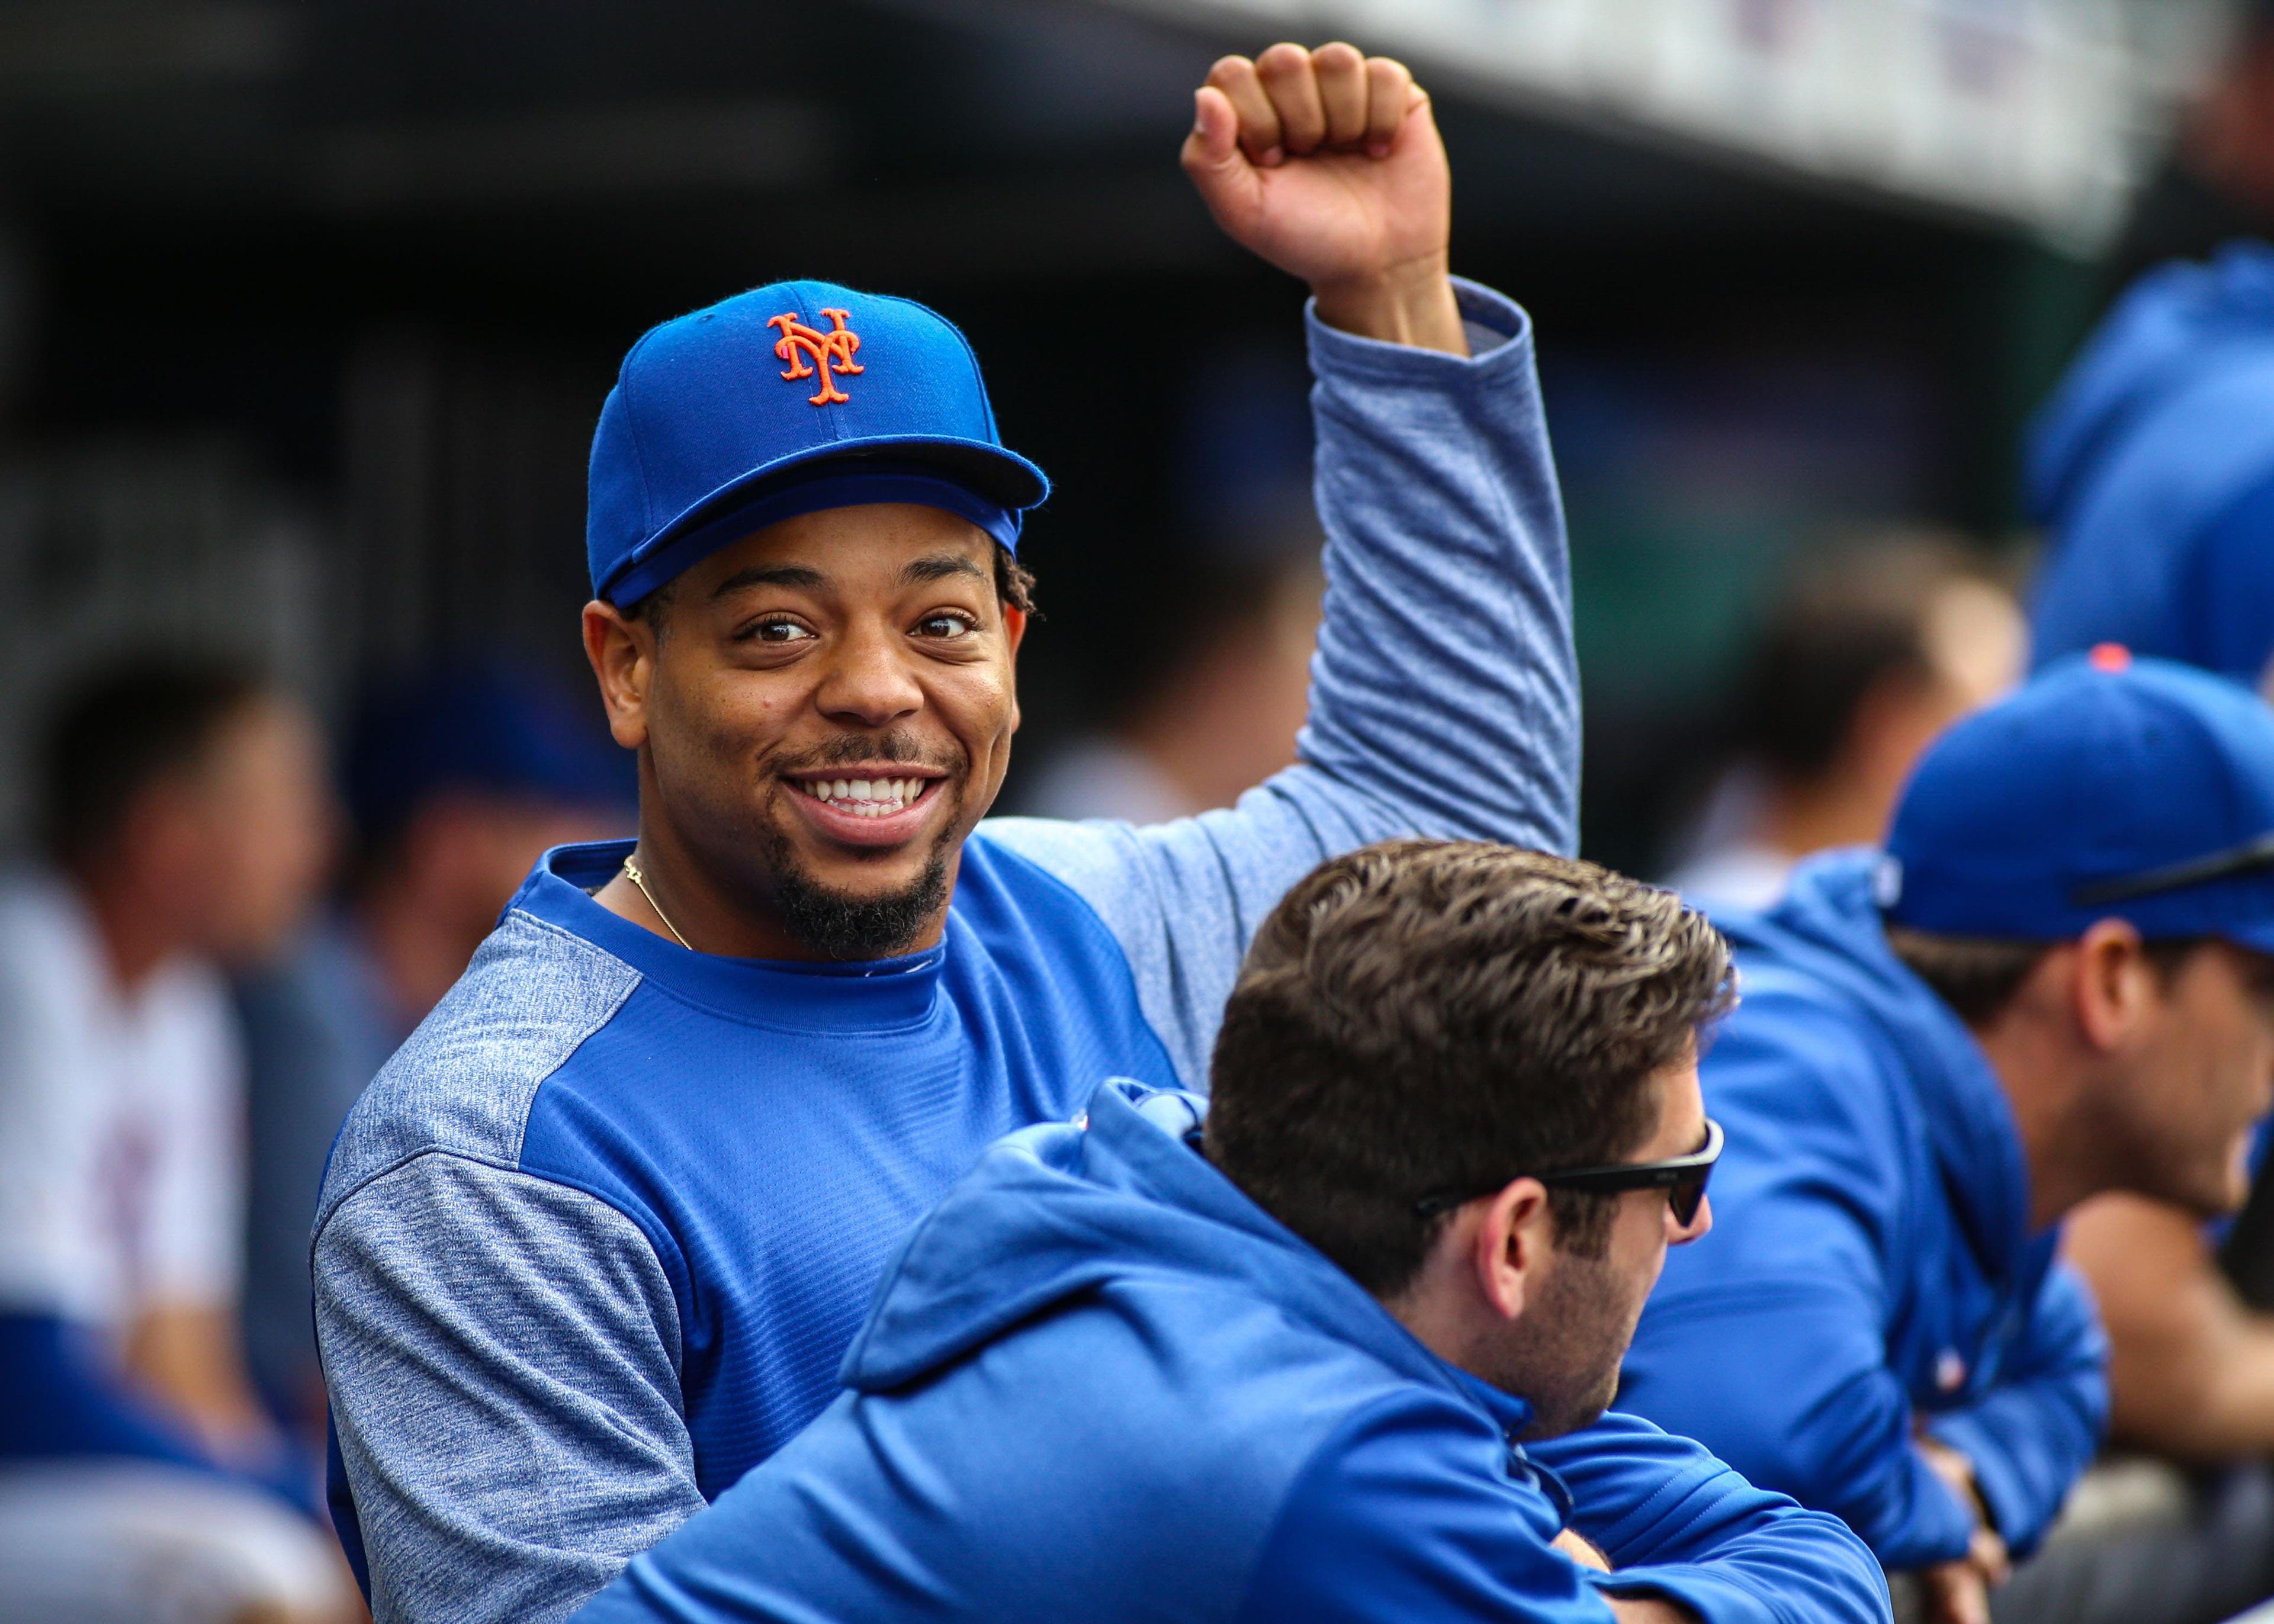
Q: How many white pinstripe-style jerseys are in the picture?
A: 1